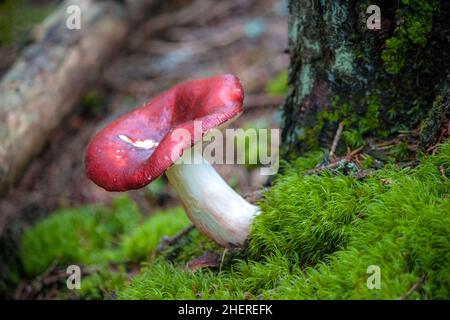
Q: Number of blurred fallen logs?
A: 1